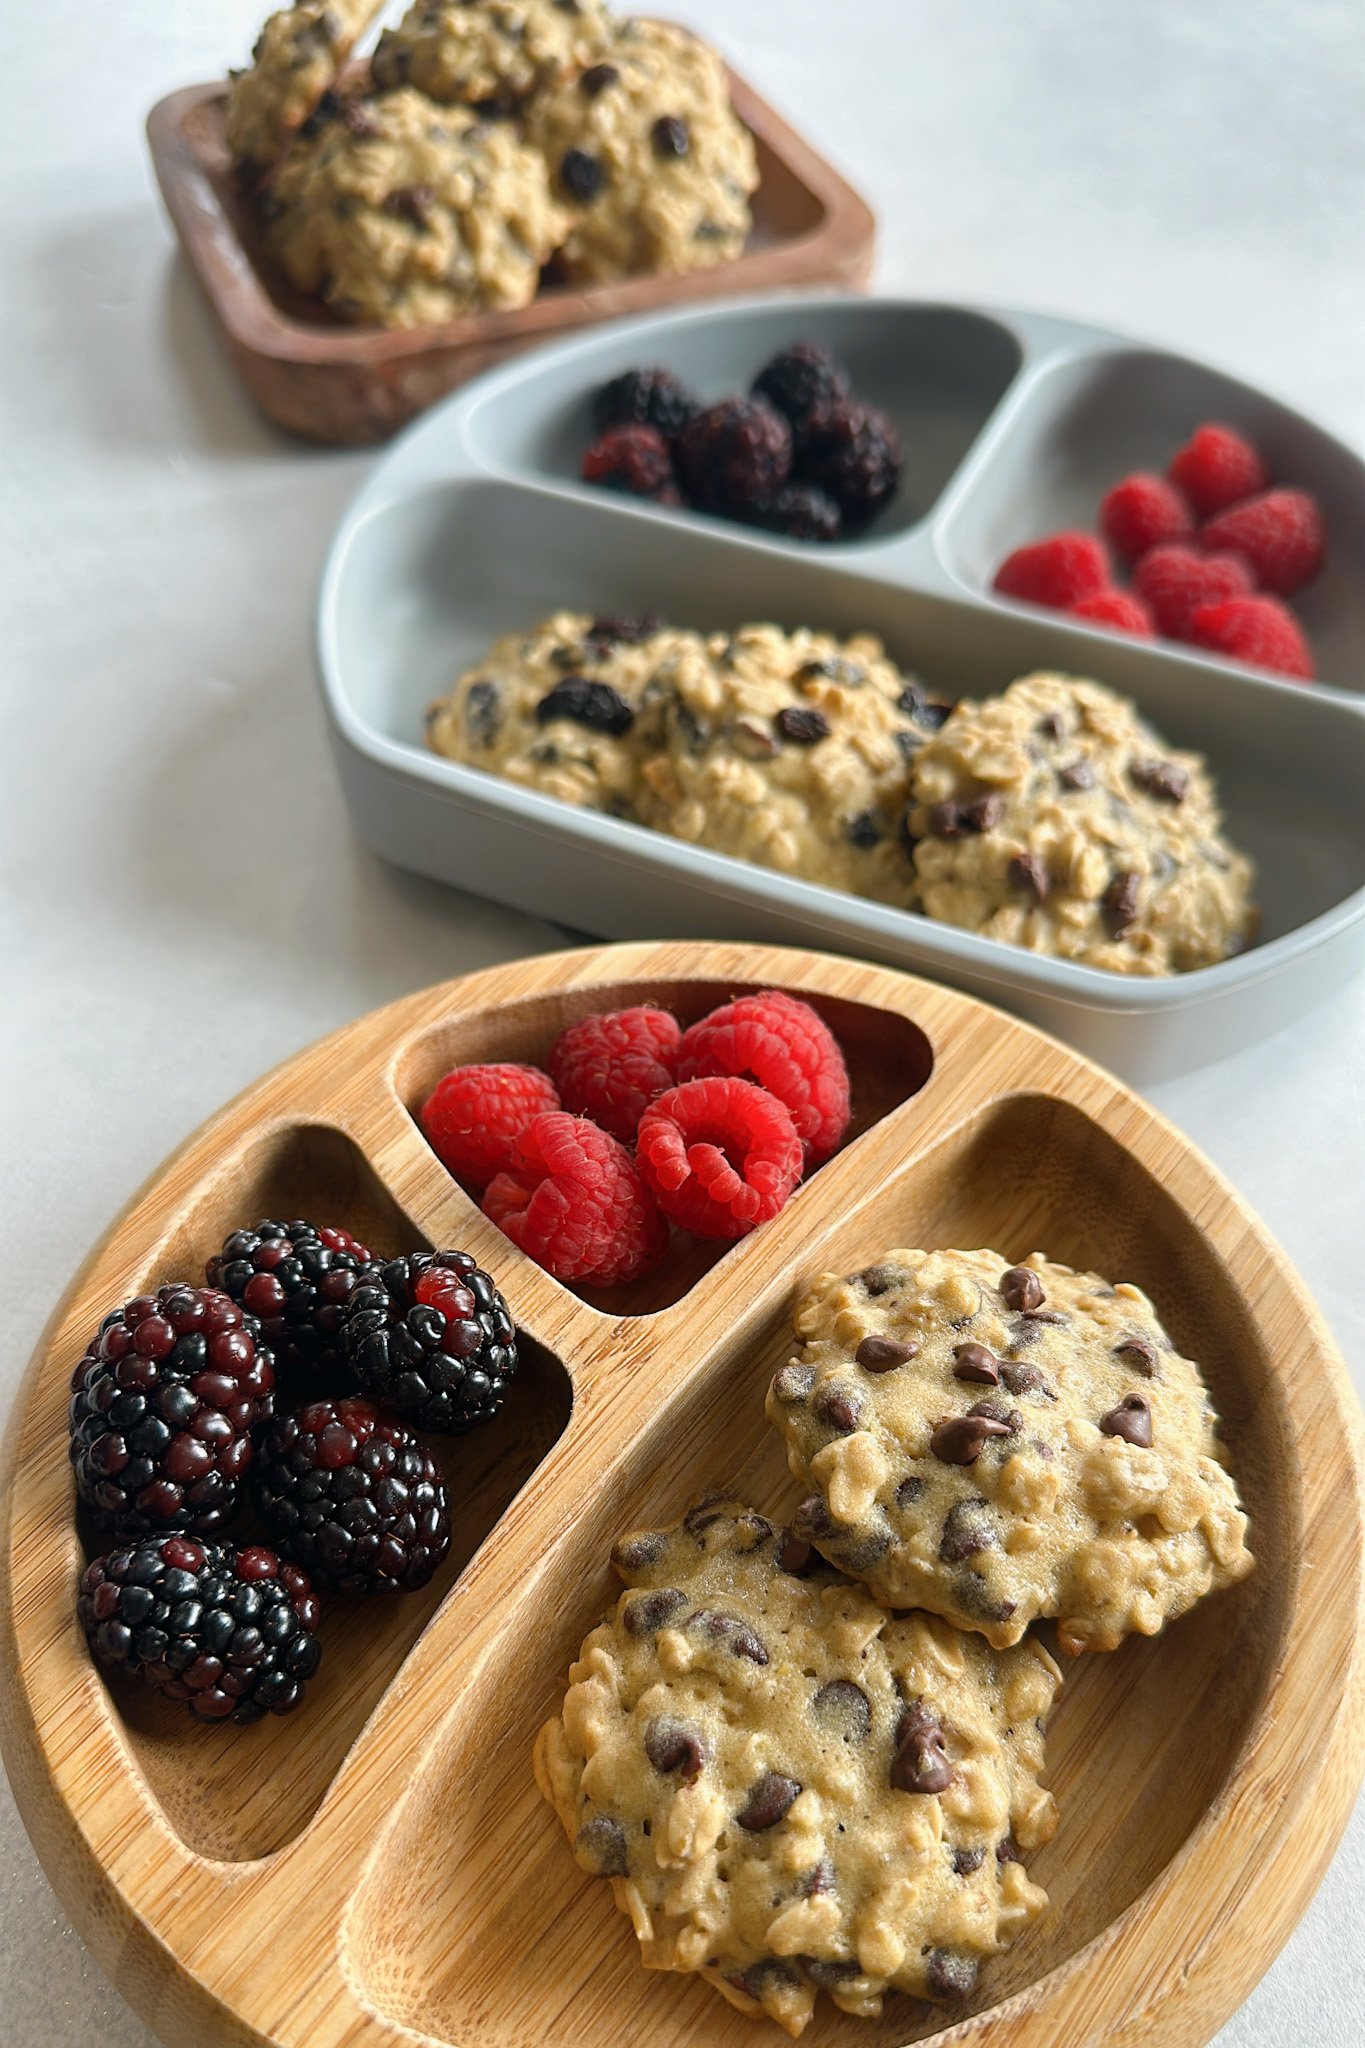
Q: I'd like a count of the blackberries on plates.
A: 11